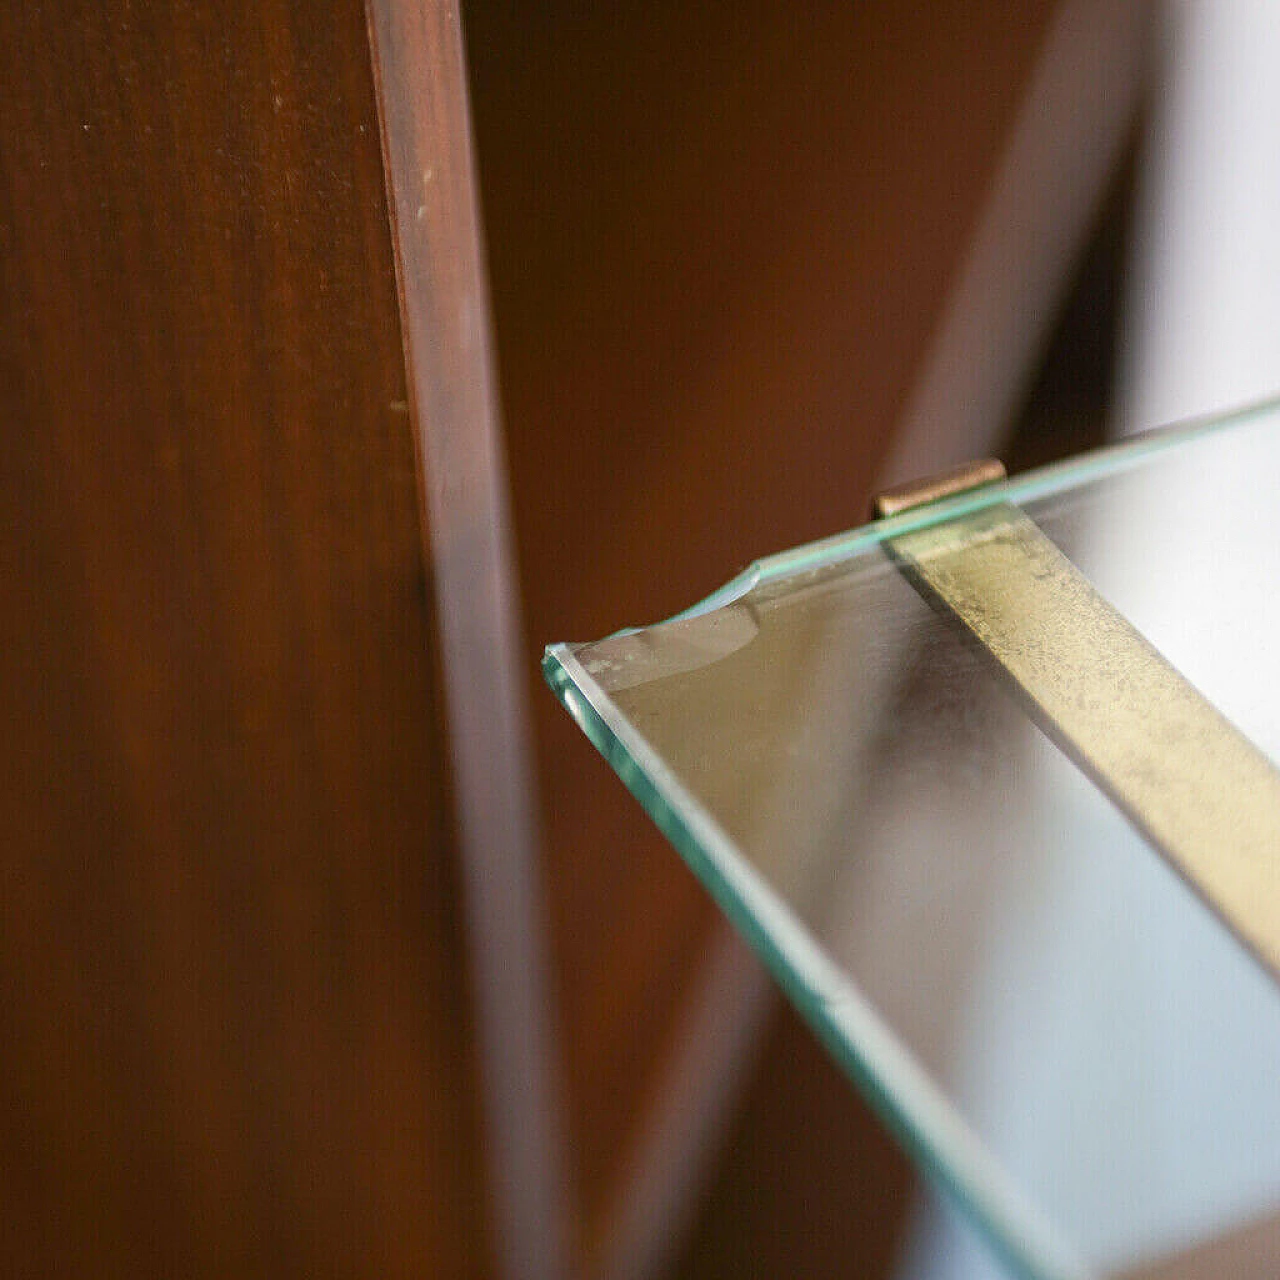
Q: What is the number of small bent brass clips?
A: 1